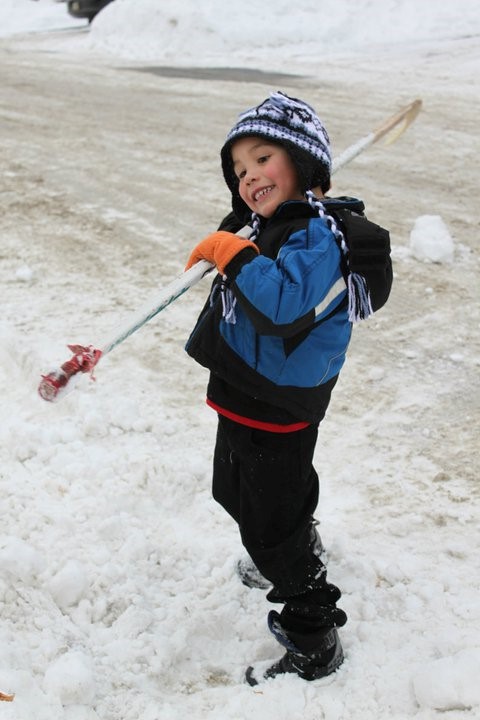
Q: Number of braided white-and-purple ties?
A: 2